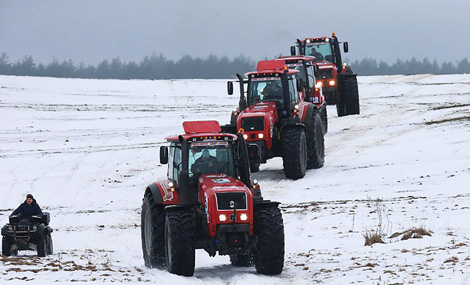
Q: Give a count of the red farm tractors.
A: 4